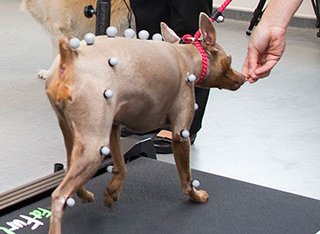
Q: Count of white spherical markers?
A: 15